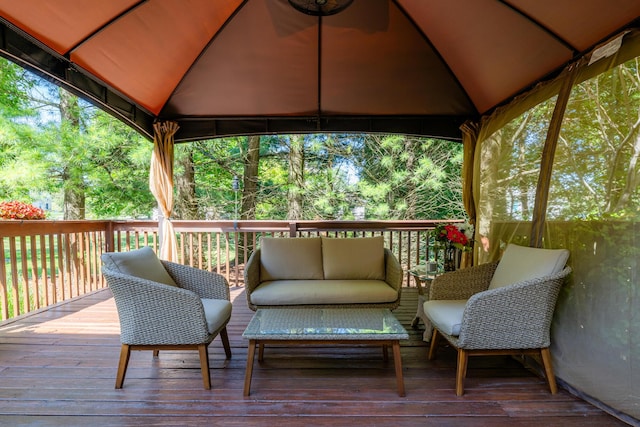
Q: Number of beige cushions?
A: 7